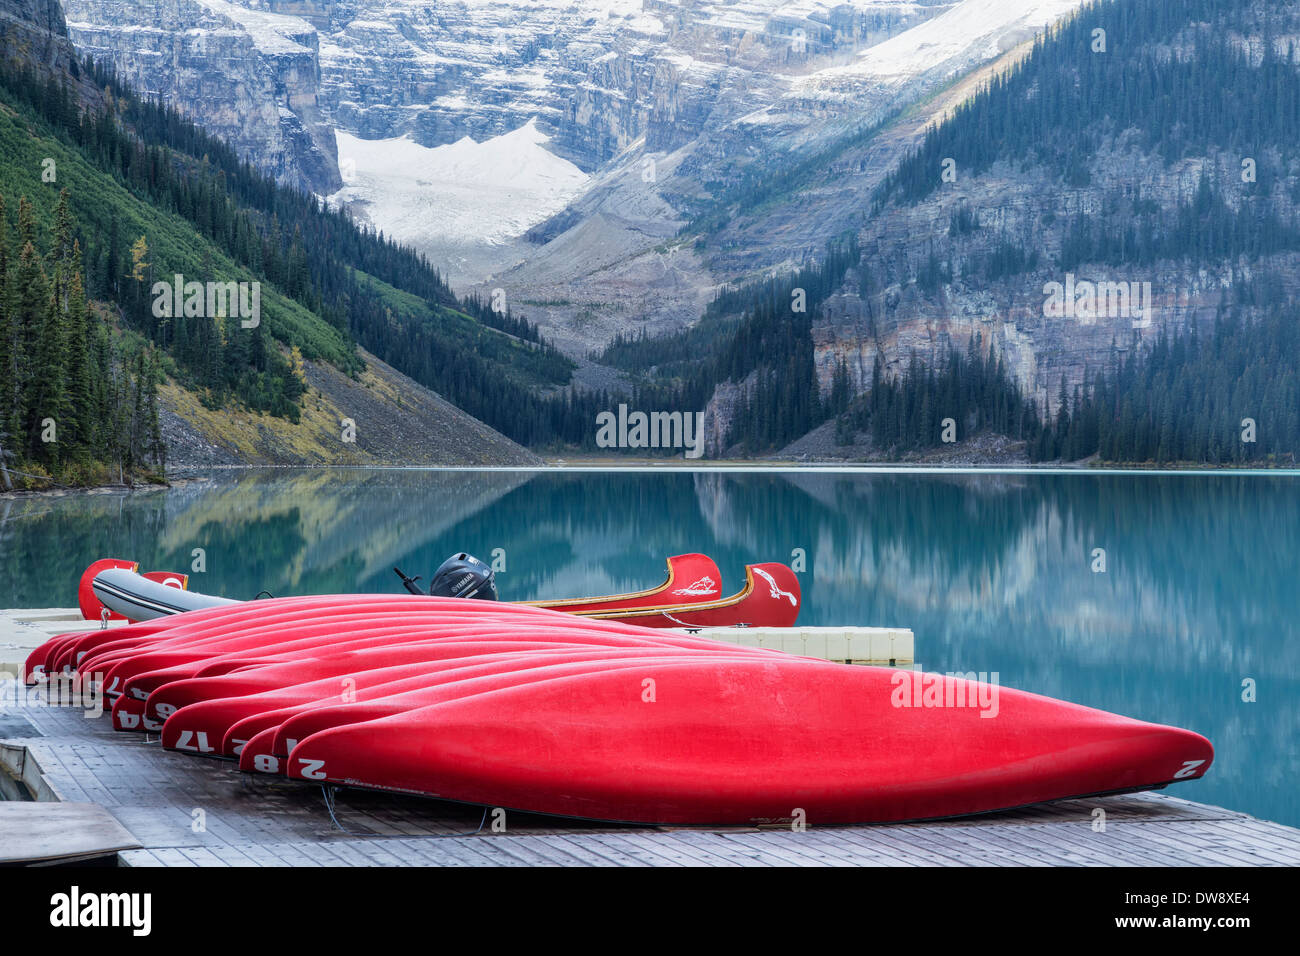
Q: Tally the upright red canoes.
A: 2